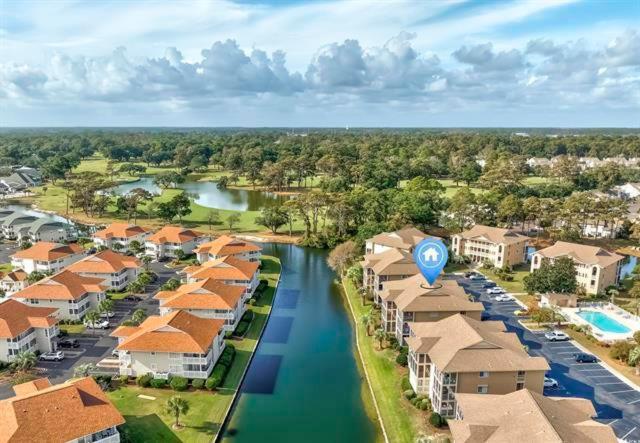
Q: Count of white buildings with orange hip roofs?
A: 11